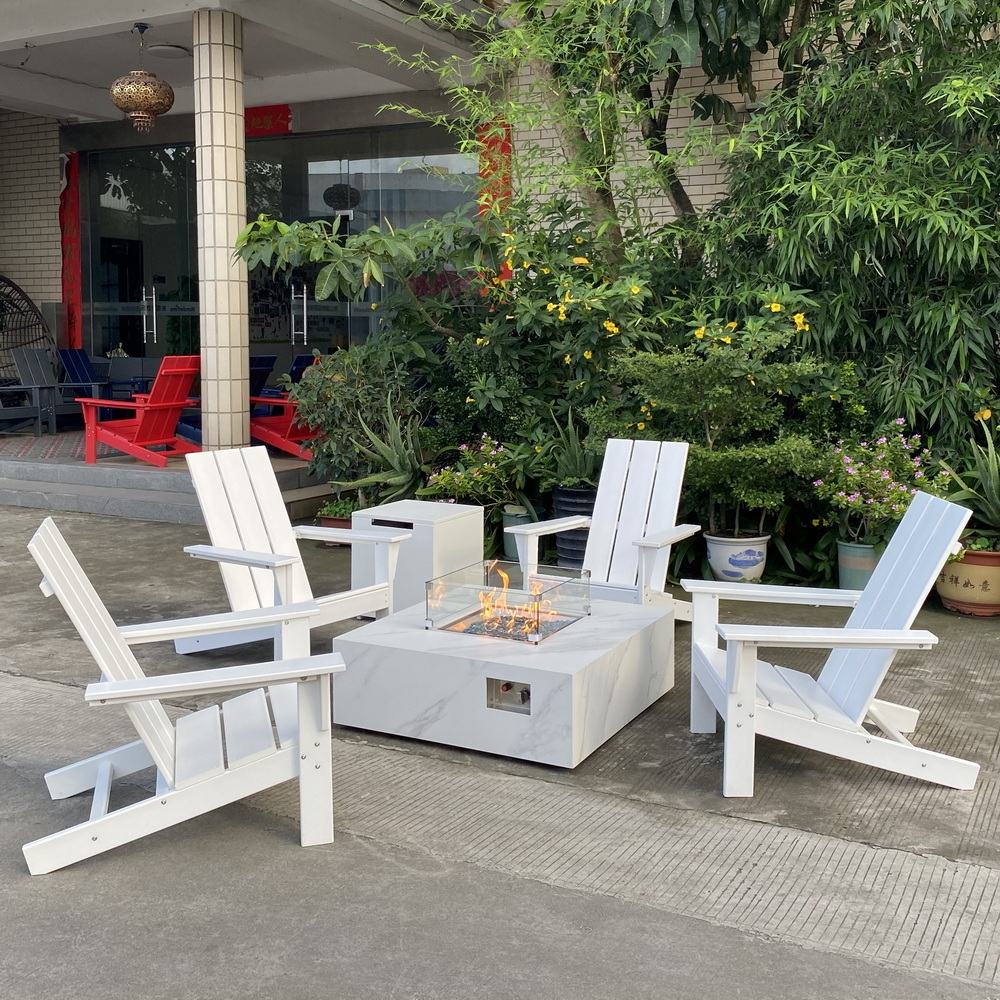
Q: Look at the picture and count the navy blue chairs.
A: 3